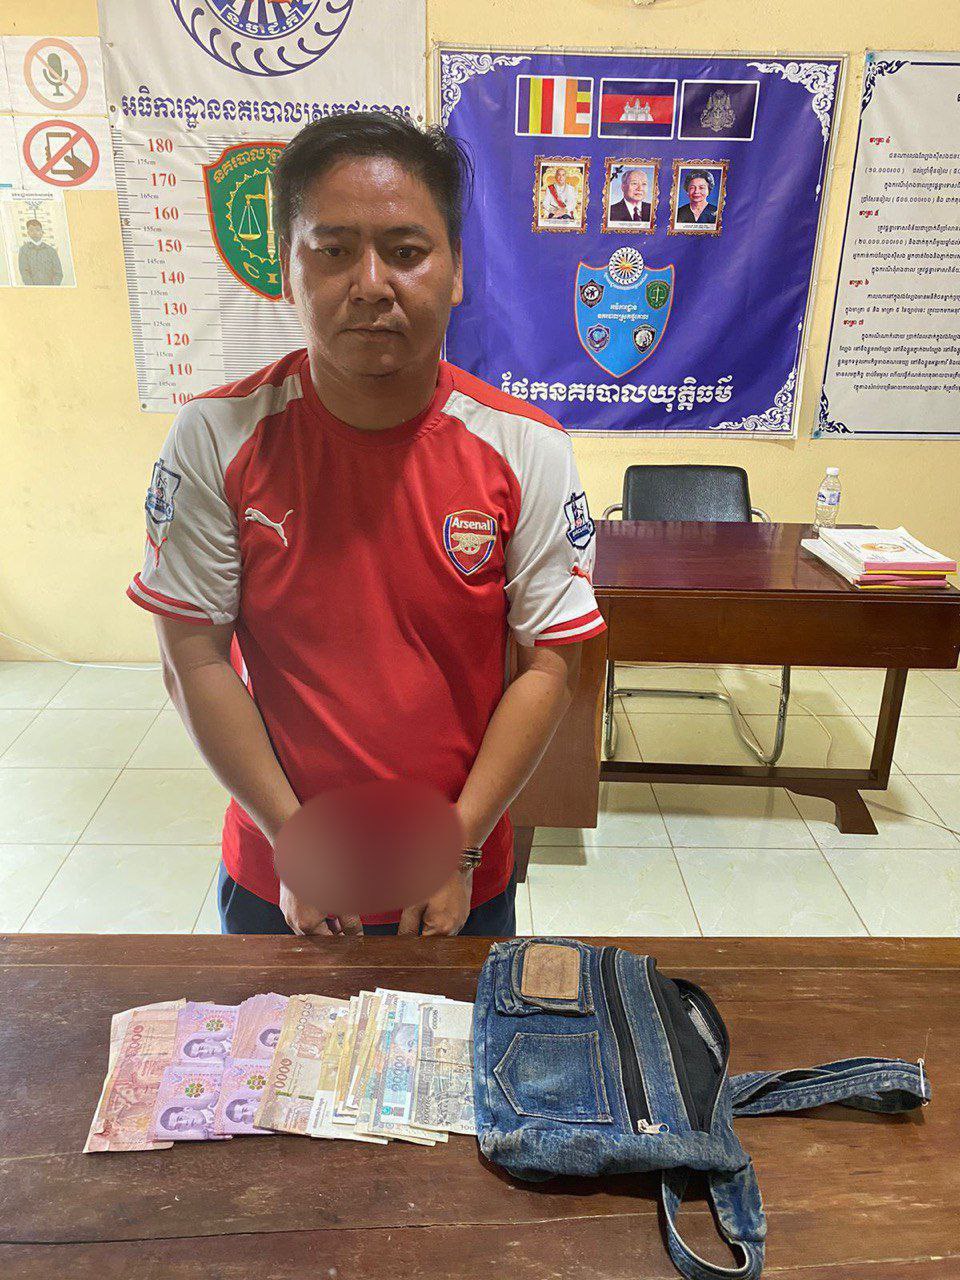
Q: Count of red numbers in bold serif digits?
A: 9